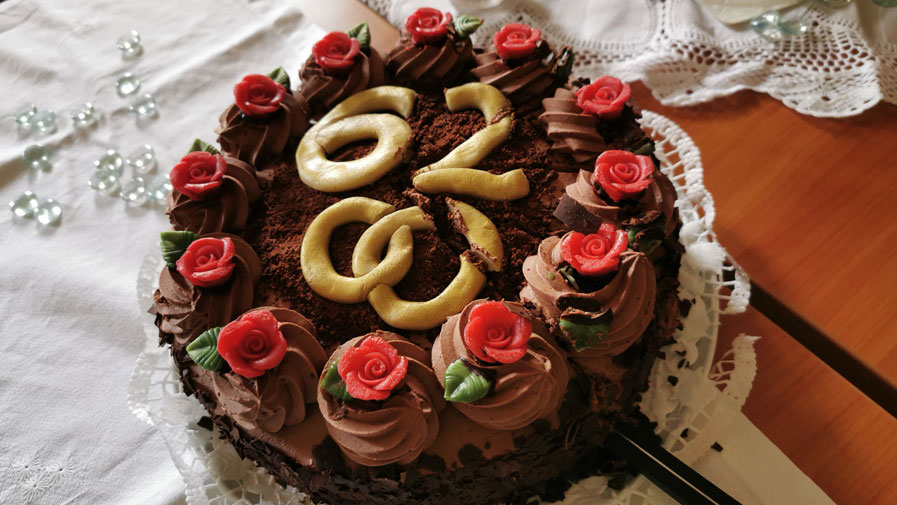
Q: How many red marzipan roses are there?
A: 12